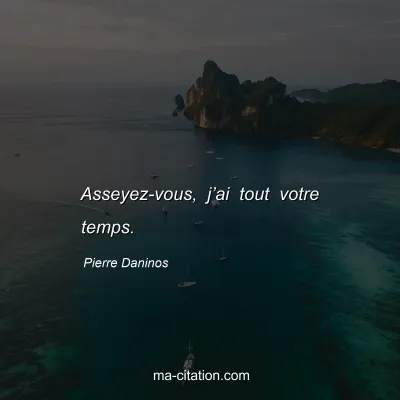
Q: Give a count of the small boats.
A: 13